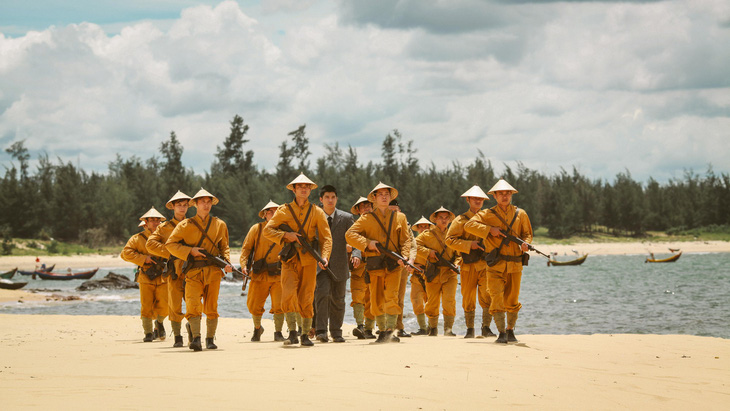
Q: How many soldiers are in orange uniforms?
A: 11